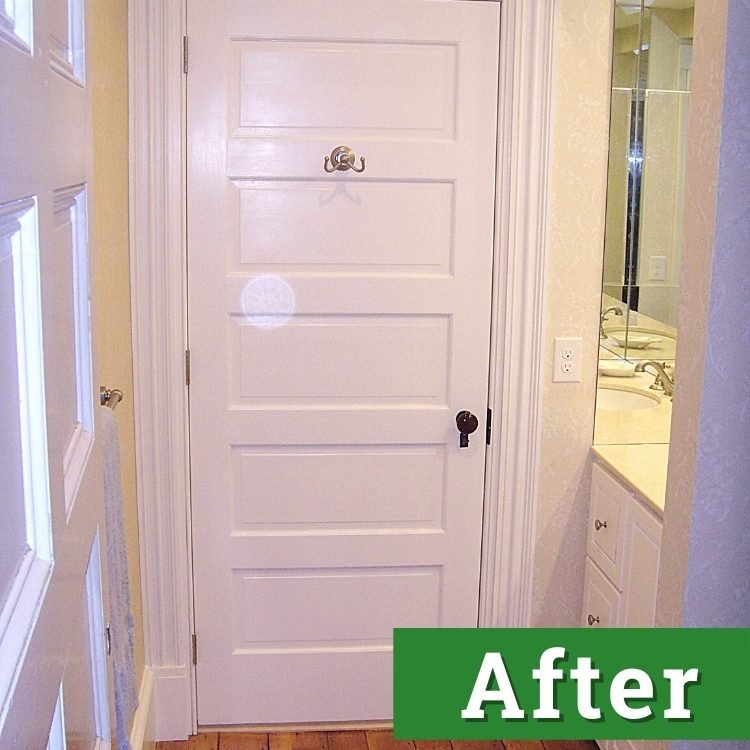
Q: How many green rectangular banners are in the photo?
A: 1